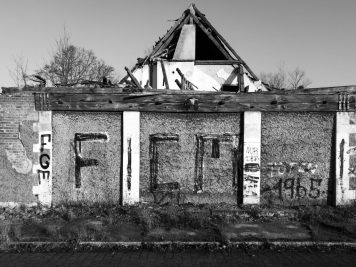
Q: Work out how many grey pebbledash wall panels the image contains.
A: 3